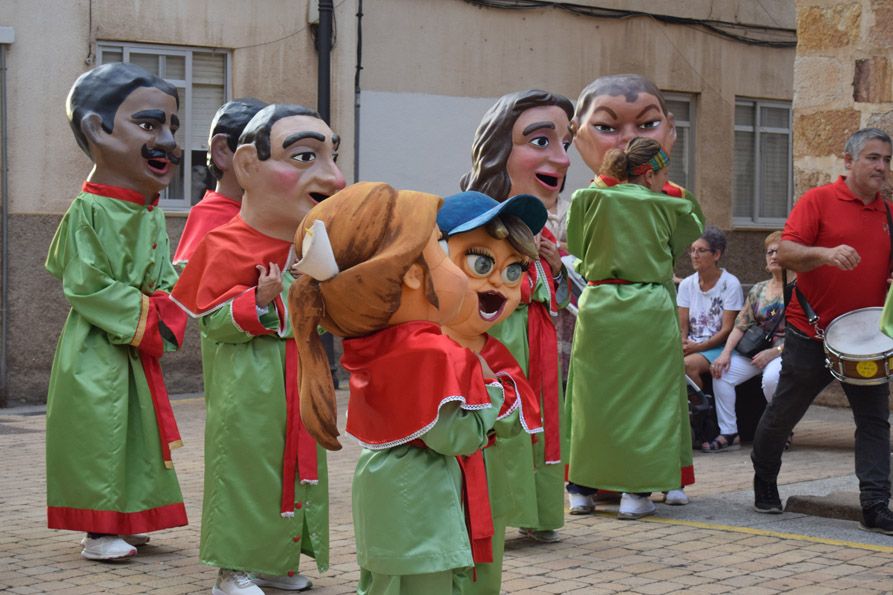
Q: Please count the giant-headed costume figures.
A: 7